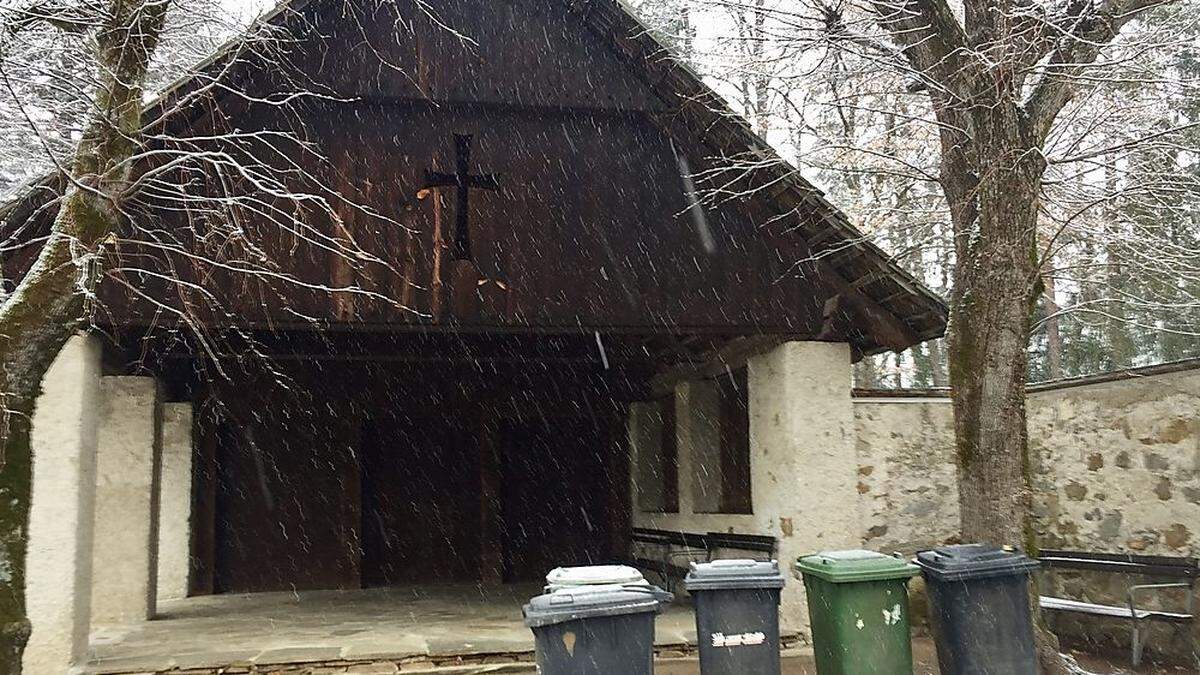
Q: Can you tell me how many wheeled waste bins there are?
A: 5